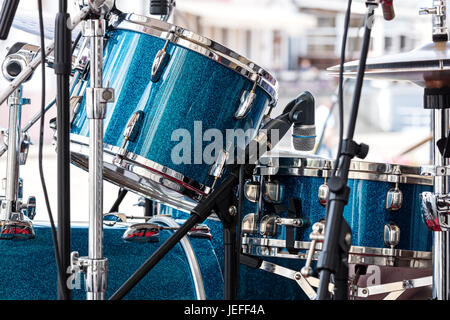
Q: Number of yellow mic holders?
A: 0